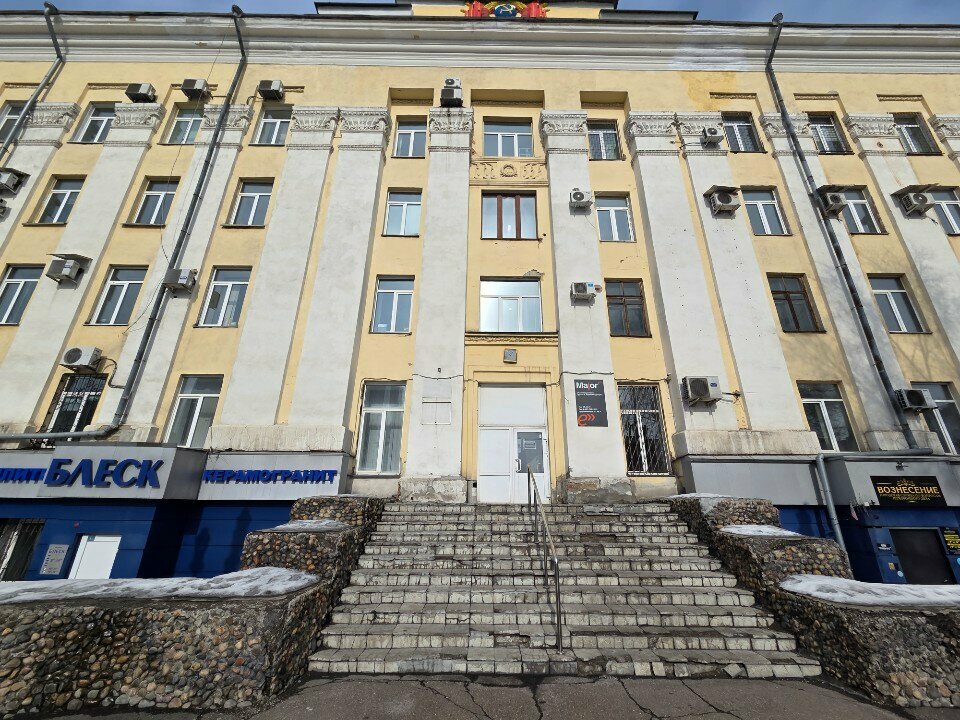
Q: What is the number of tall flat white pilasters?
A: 12